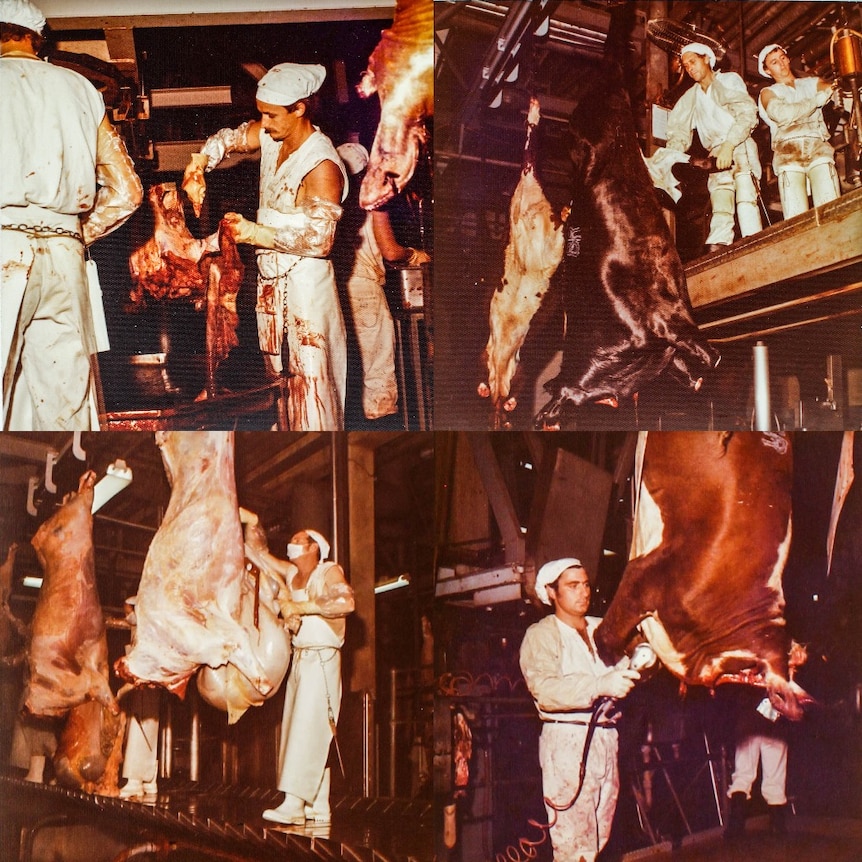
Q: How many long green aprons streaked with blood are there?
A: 0